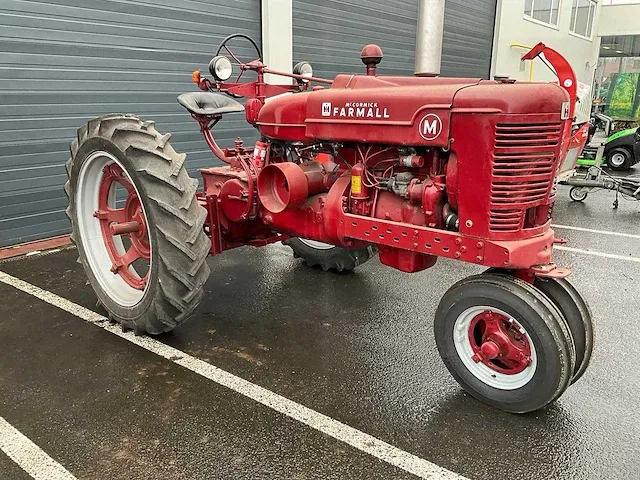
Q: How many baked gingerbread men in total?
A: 0